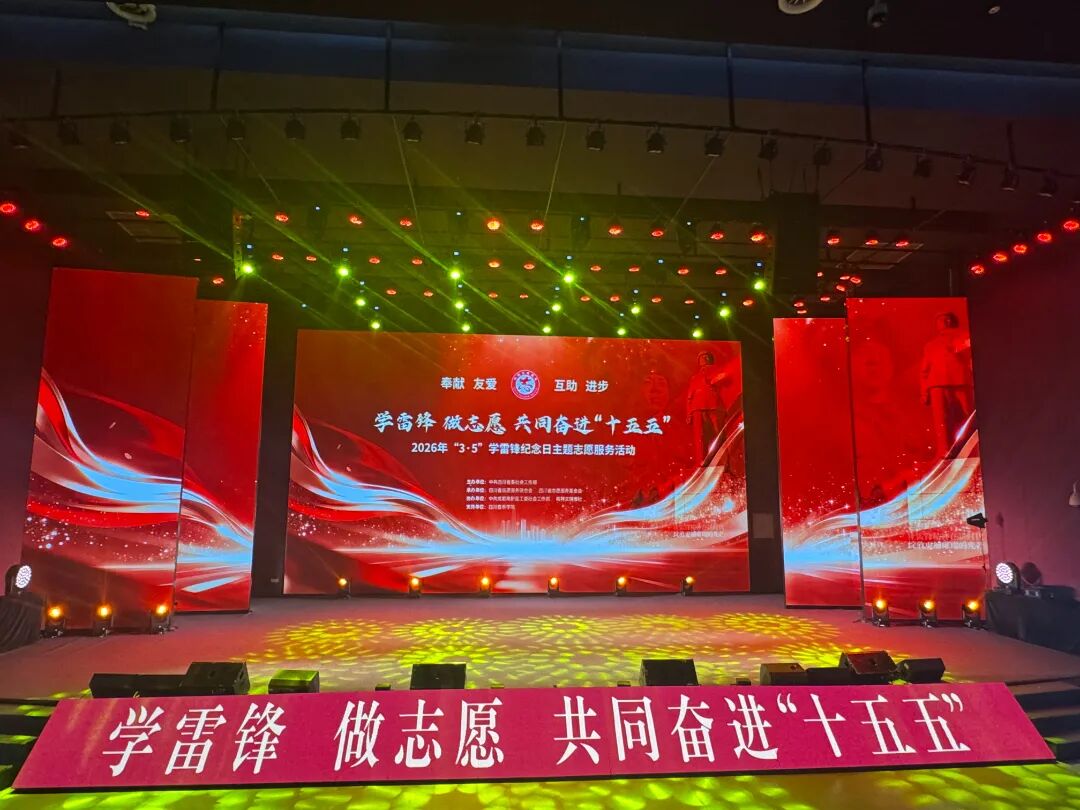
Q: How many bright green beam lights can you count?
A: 15